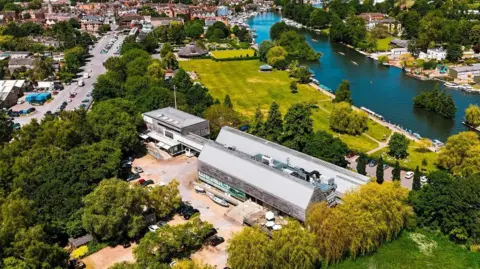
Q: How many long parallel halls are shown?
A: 2